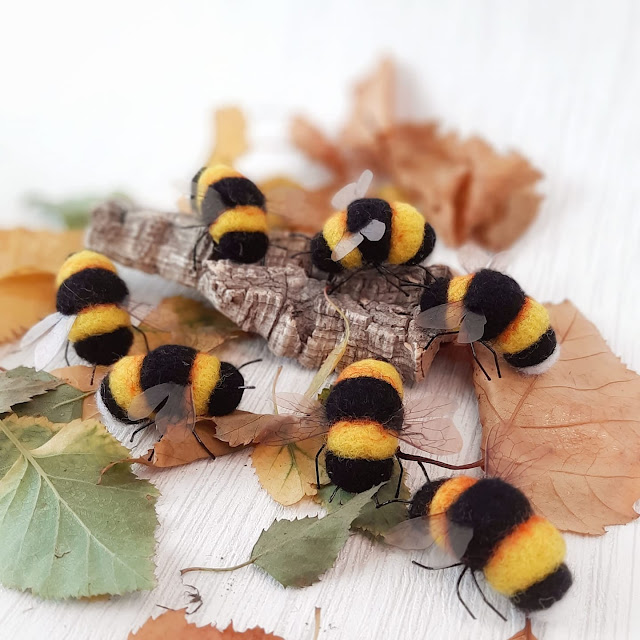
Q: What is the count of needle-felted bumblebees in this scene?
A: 7